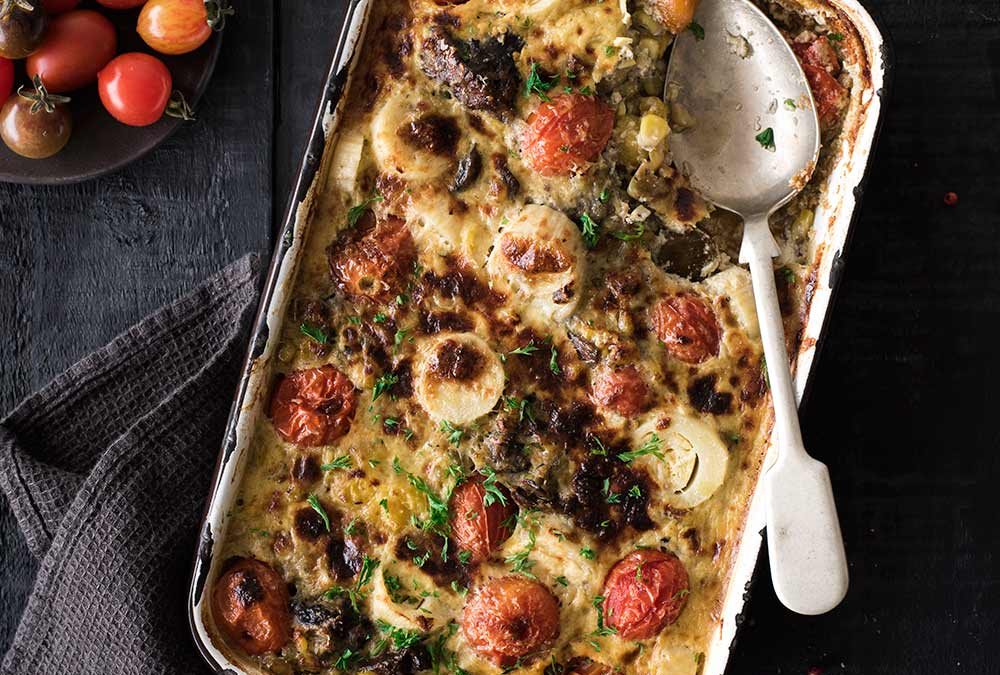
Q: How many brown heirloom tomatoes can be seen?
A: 2